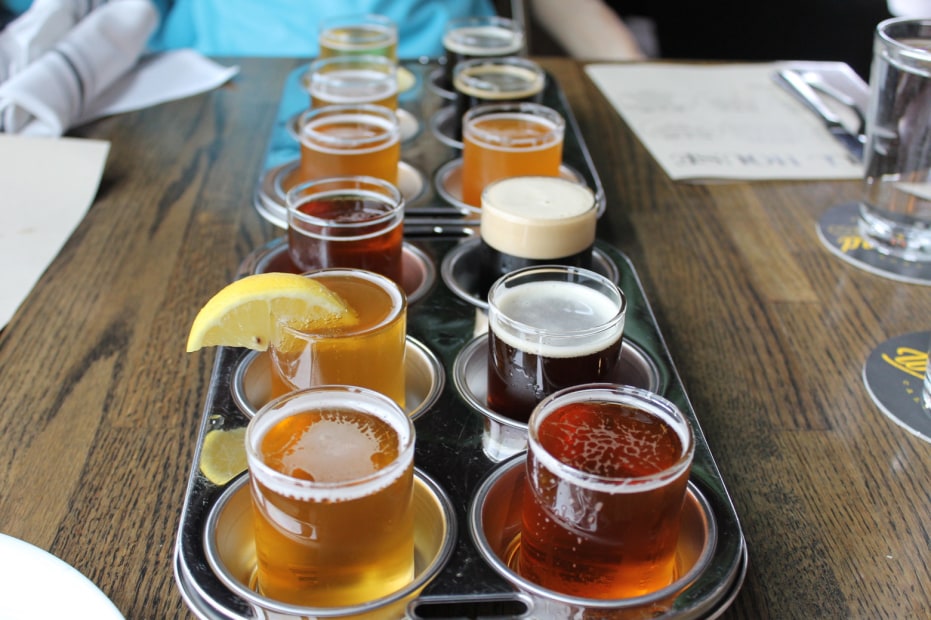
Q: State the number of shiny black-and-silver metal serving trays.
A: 2